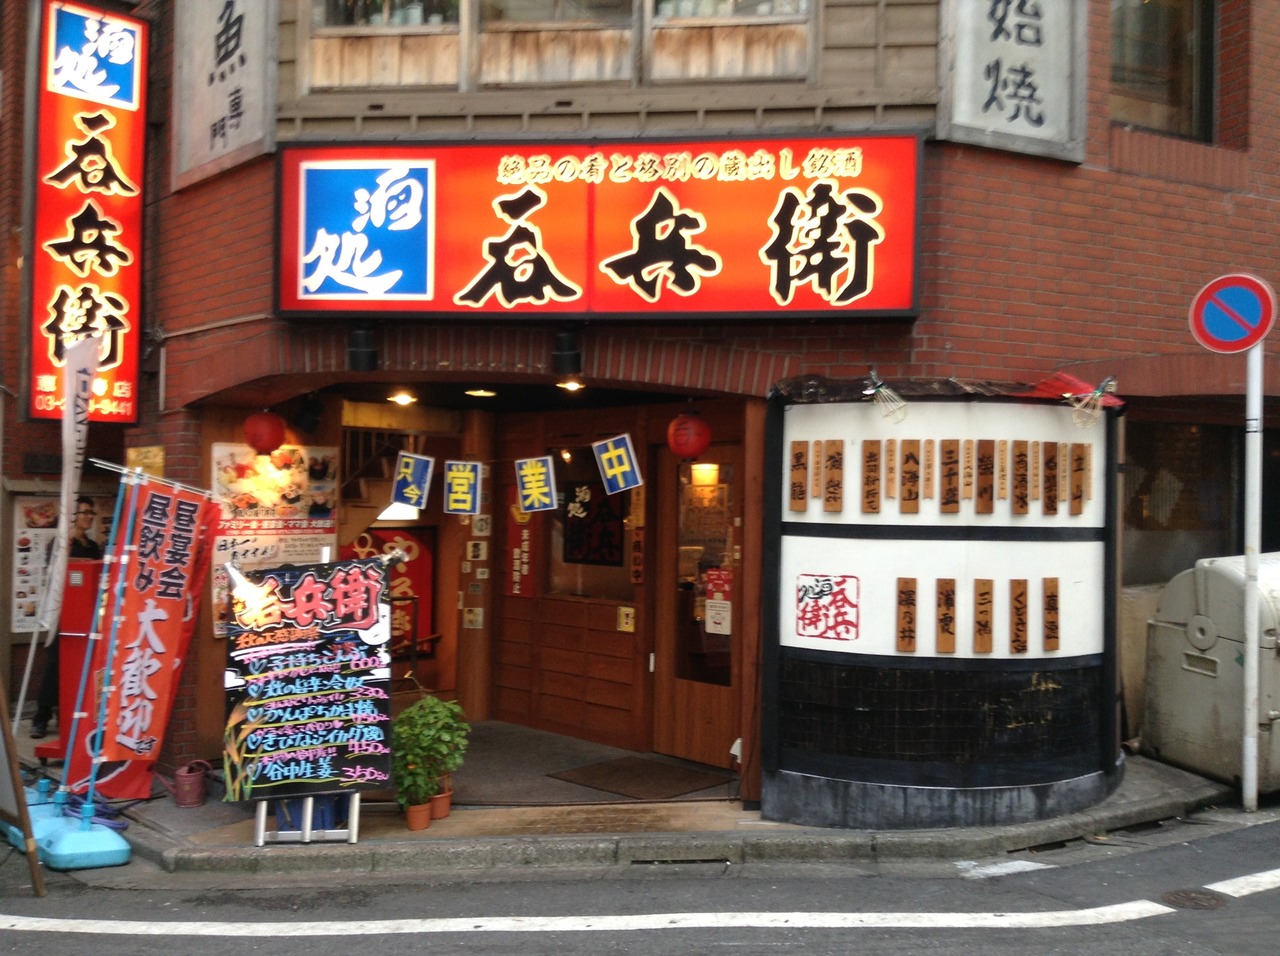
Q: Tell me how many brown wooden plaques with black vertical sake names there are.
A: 14